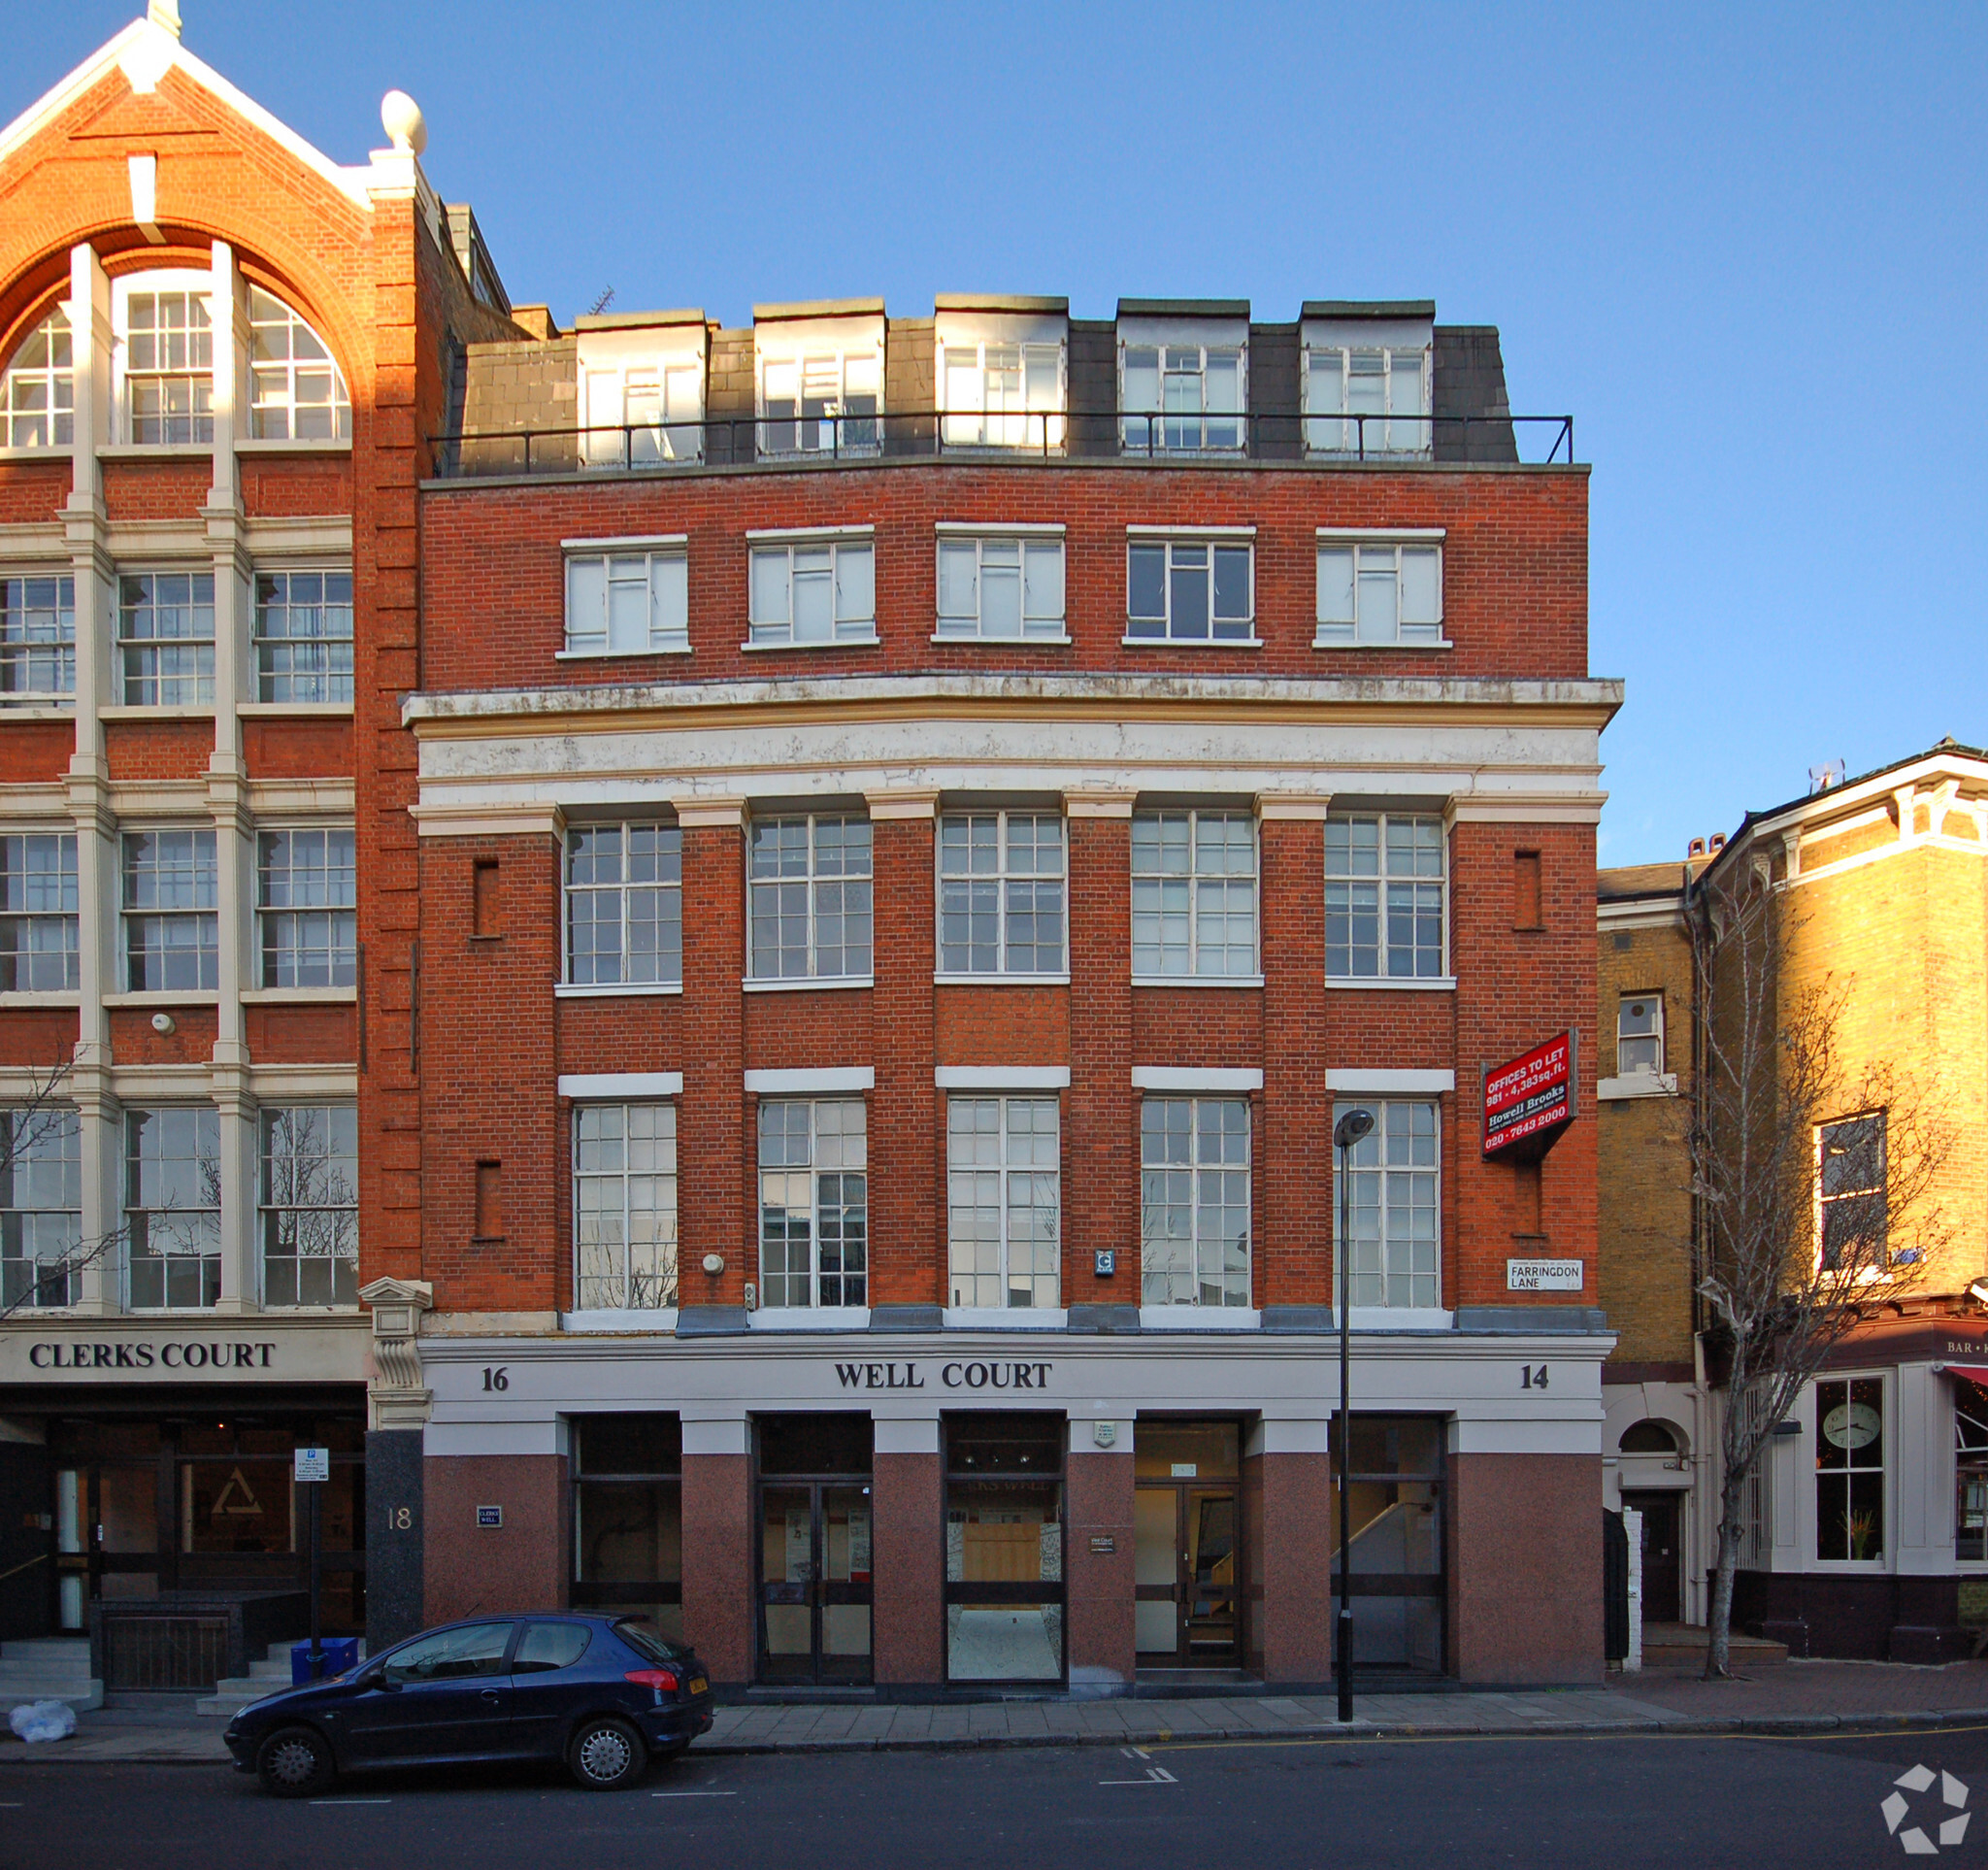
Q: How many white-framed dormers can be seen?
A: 5